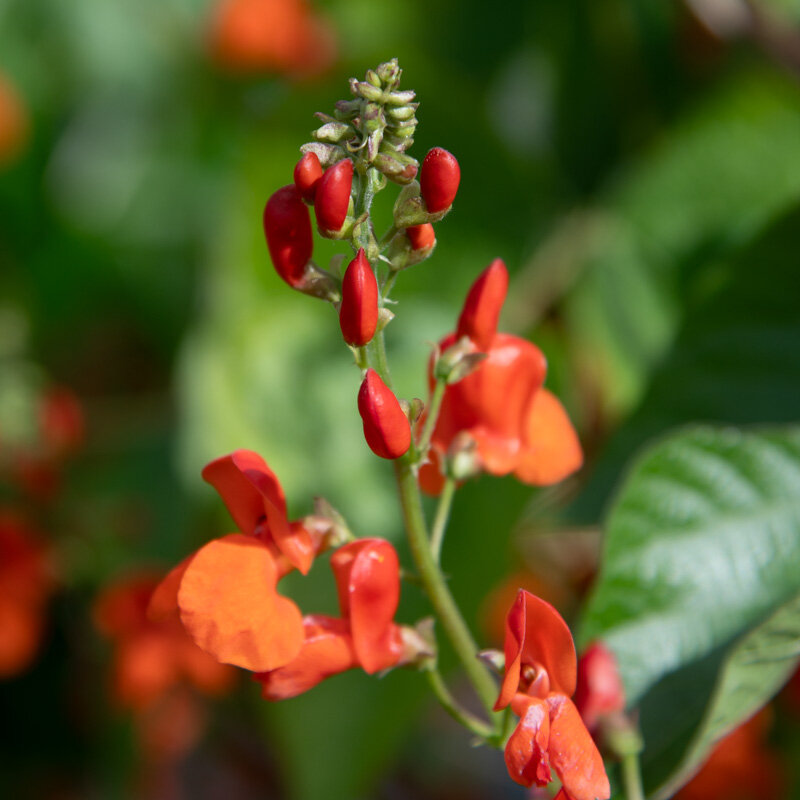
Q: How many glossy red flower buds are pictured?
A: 7